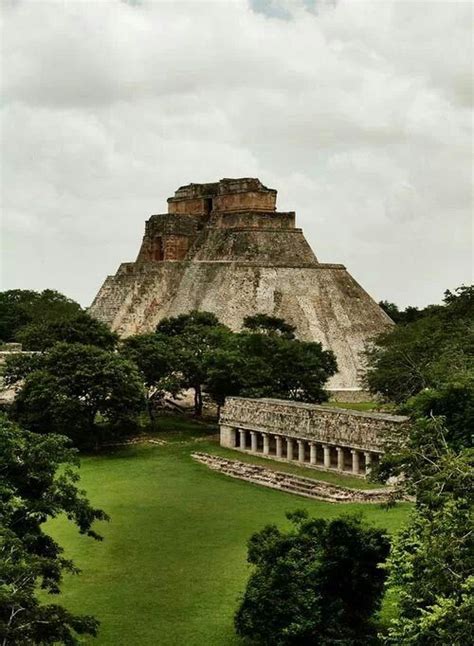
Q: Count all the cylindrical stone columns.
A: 11